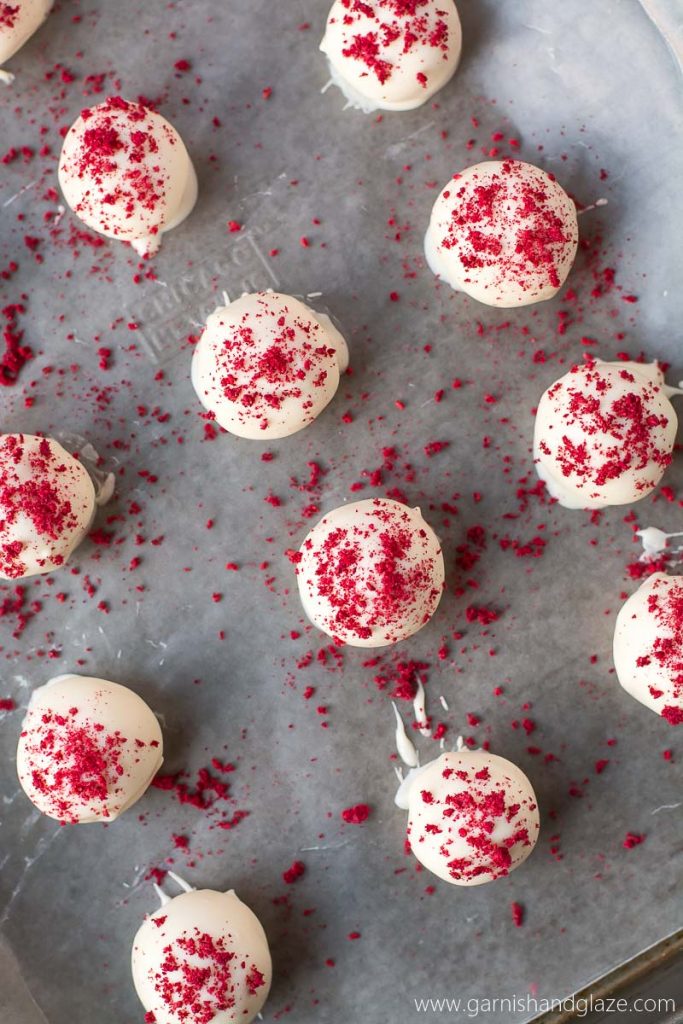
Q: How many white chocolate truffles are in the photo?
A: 12